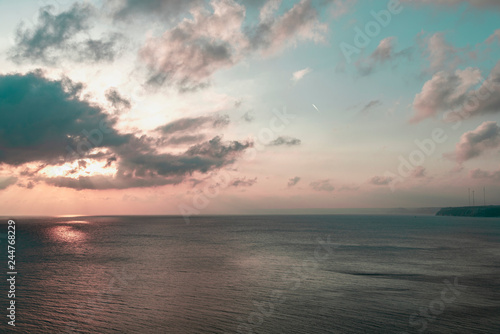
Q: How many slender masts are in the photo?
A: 3